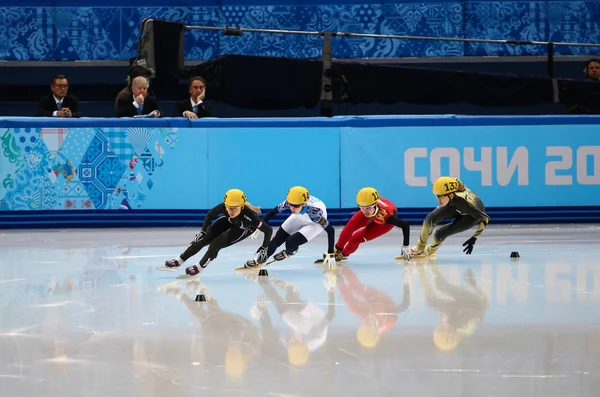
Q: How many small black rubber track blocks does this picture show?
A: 3